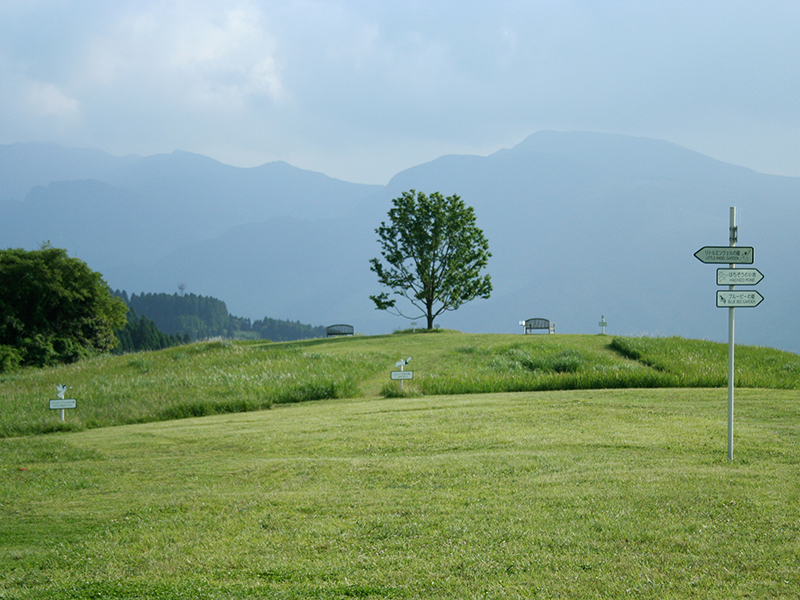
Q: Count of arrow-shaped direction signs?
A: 3